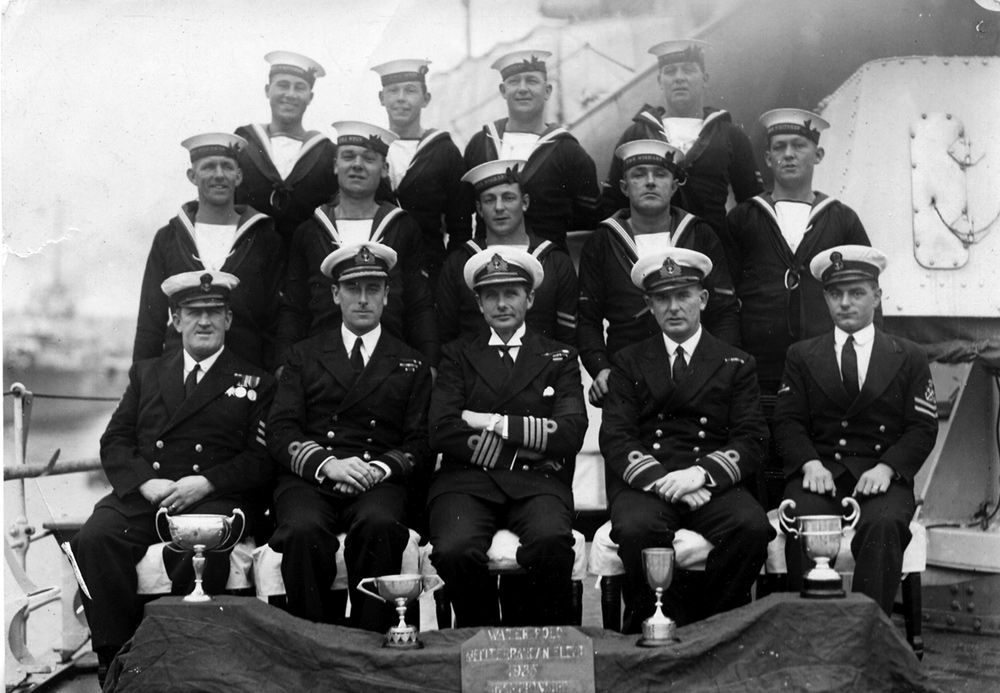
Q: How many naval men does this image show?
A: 14